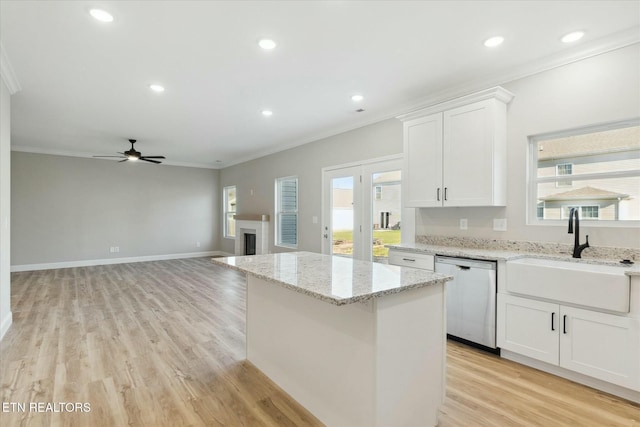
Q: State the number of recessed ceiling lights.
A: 7